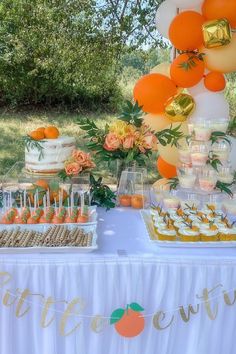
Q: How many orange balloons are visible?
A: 6